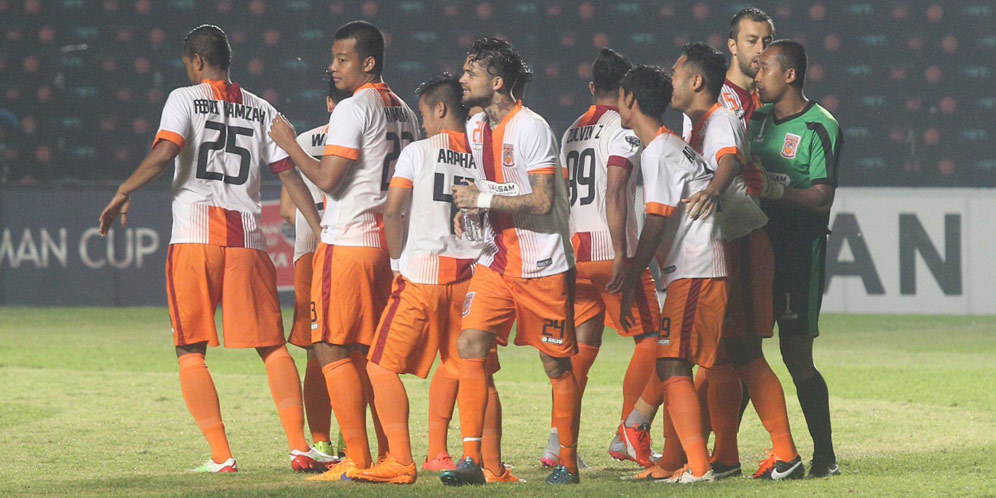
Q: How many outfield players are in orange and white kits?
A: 9